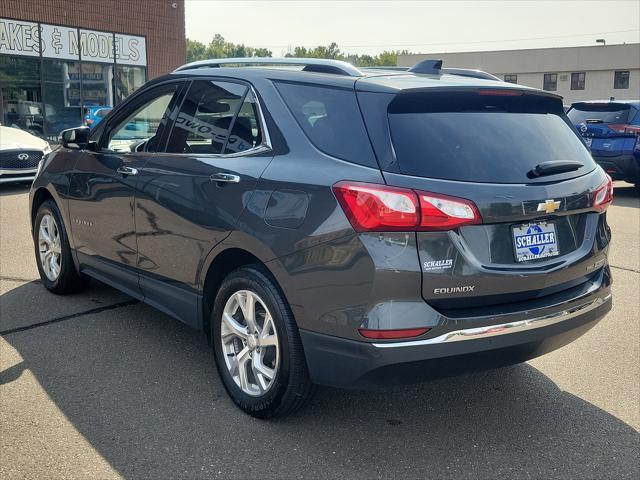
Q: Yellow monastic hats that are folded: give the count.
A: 0